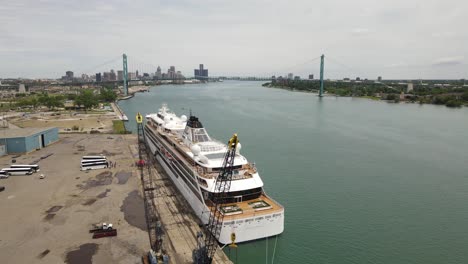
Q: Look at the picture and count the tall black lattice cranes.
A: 2